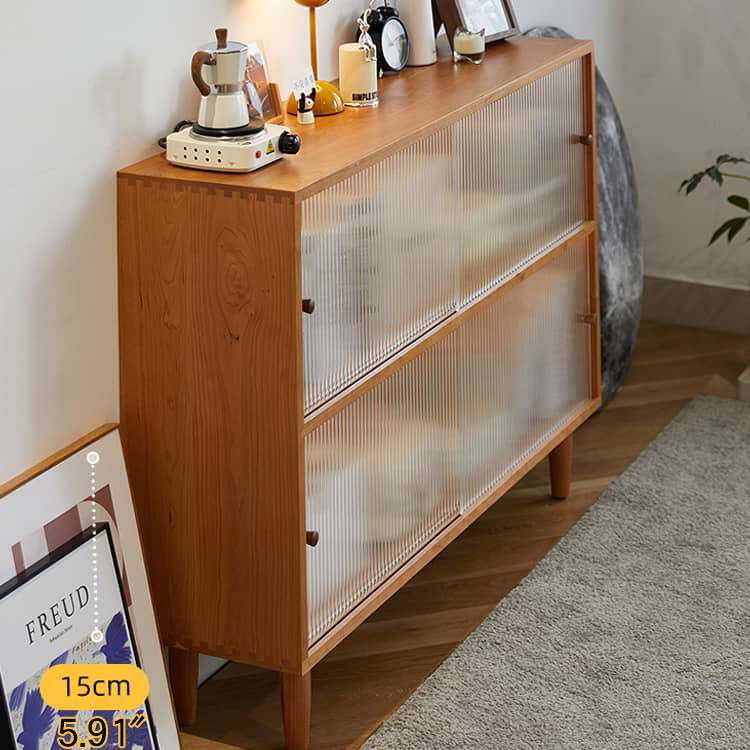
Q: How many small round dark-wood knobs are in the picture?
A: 4